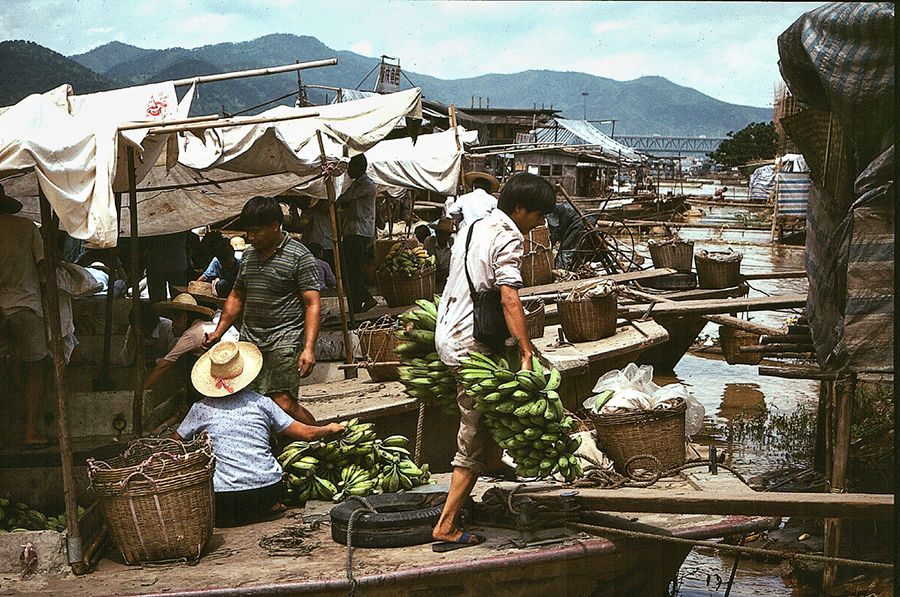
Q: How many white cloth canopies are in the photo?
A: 3